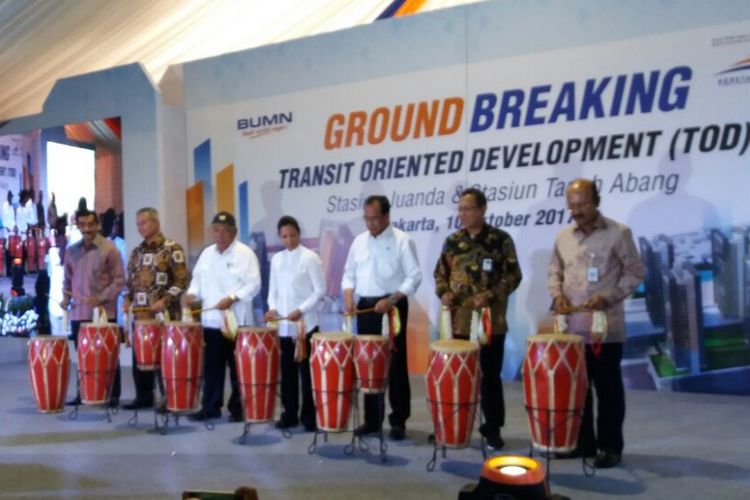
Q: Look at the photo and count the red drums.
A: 9